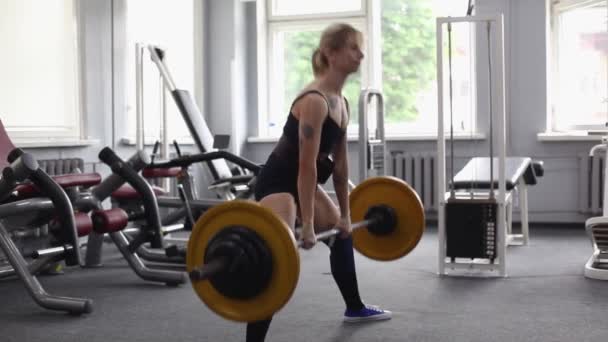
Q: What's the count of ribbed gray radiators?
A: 3